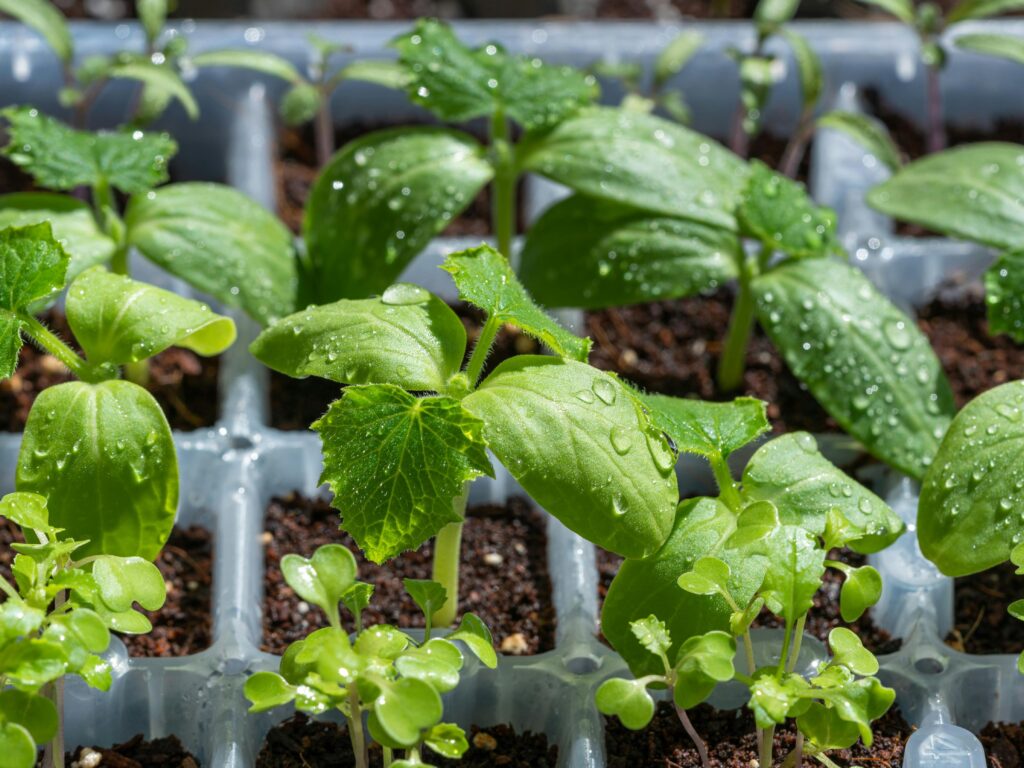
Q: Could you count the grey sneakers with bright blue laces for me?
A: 0